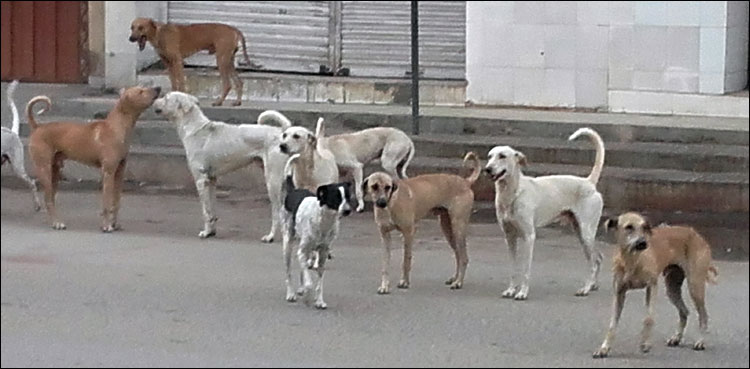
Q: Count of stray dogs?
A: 10